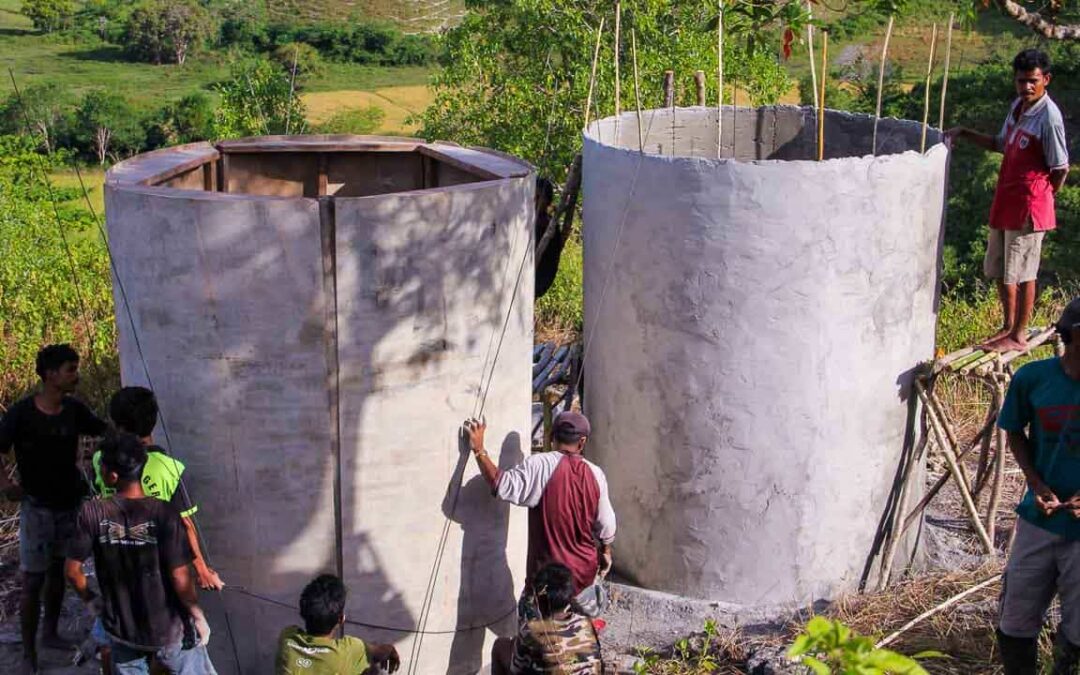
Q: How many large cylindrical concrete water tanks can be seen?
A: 2